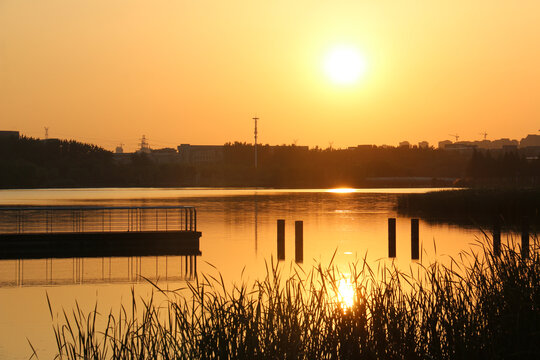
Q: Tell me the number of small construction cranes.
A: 2